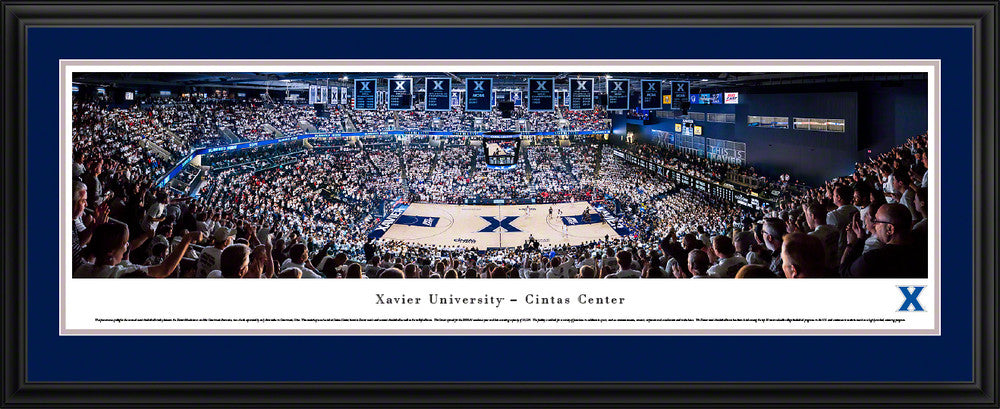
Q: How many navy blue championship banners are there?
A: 9